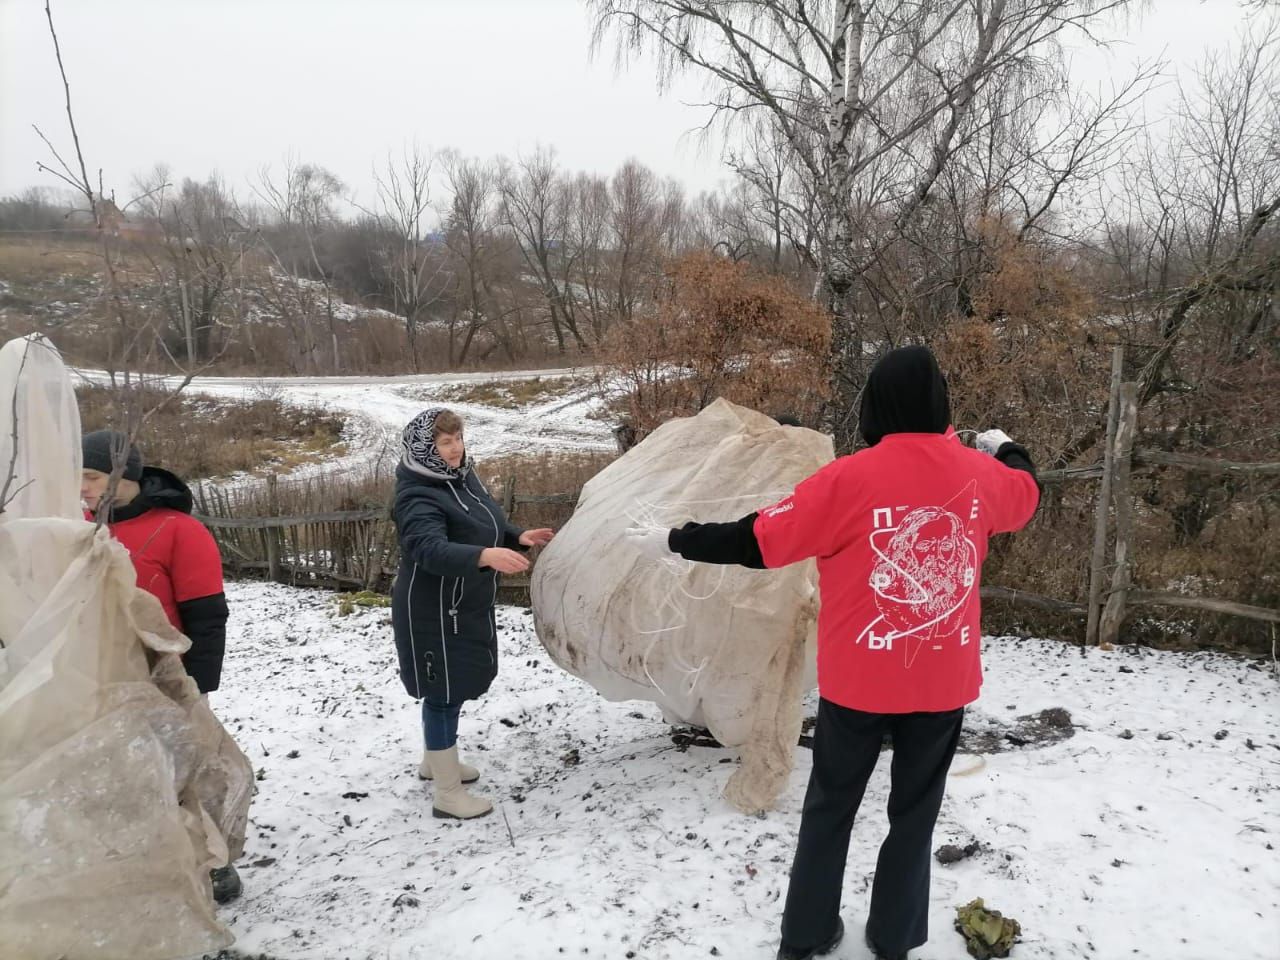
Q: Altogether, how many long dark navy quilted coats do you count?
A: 1